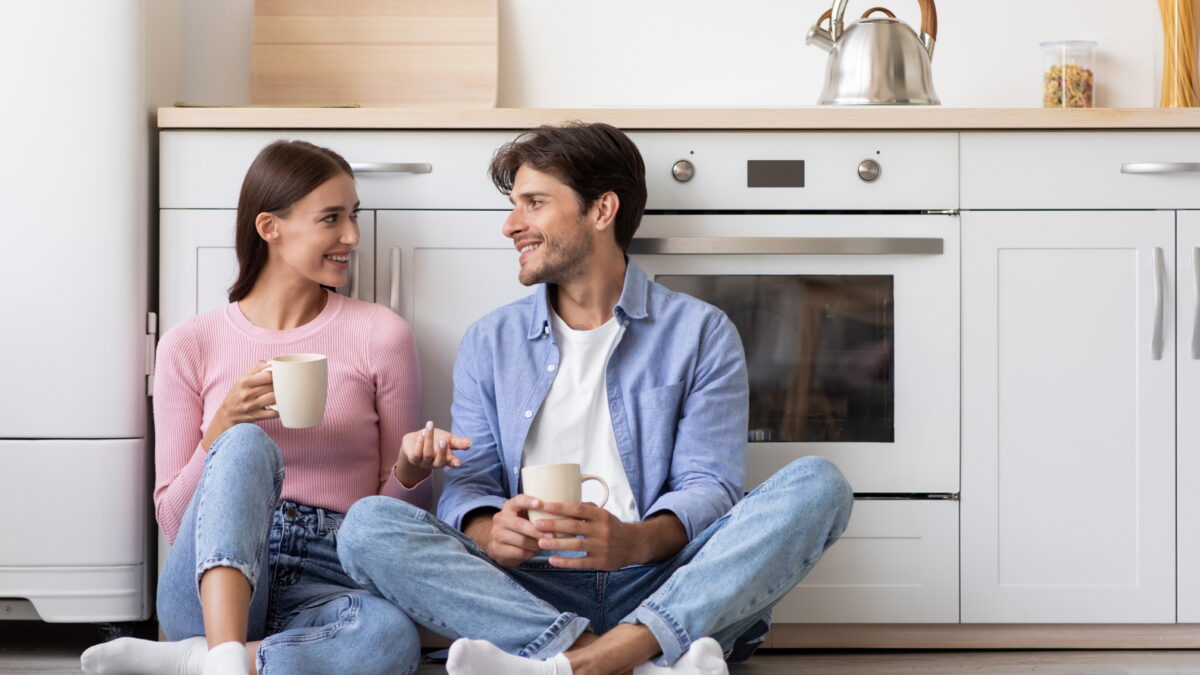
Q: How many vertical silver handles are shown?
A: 4